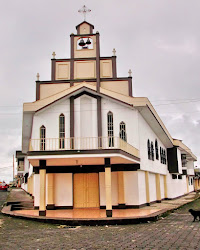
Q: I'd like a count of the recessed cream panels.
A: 3